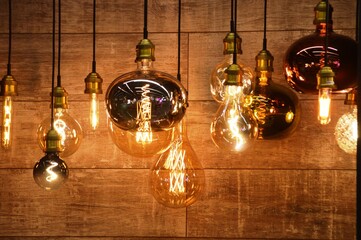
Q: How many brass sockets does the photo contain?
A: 11